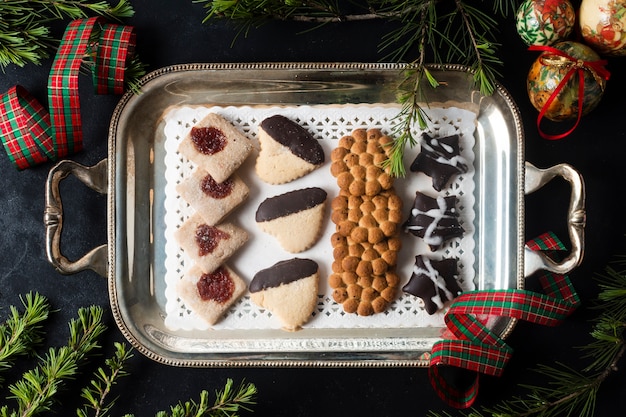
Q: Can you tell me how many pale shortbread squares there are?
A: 4